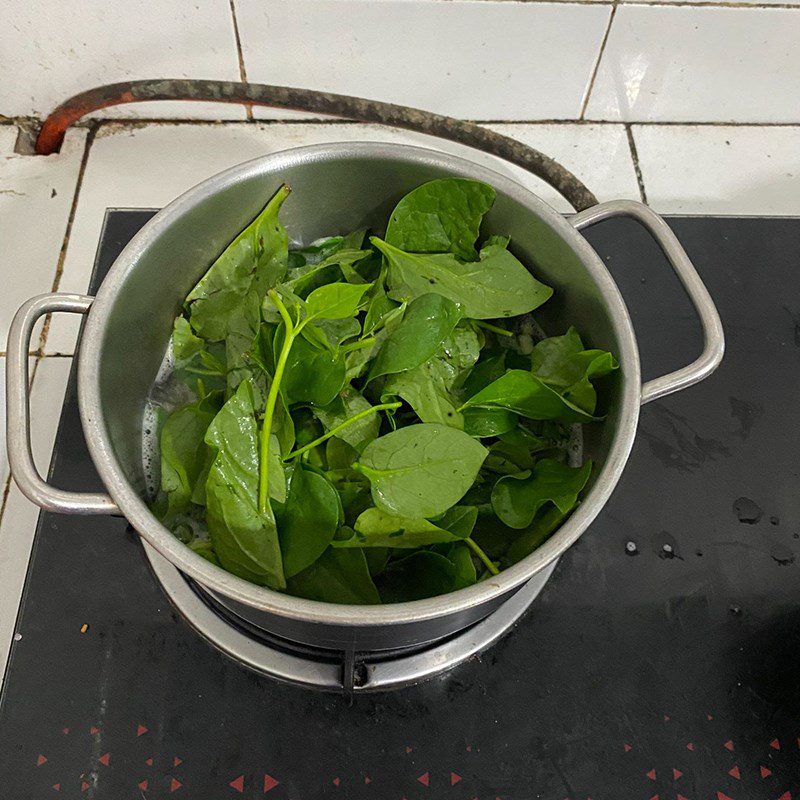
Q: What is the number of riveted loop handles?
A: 2